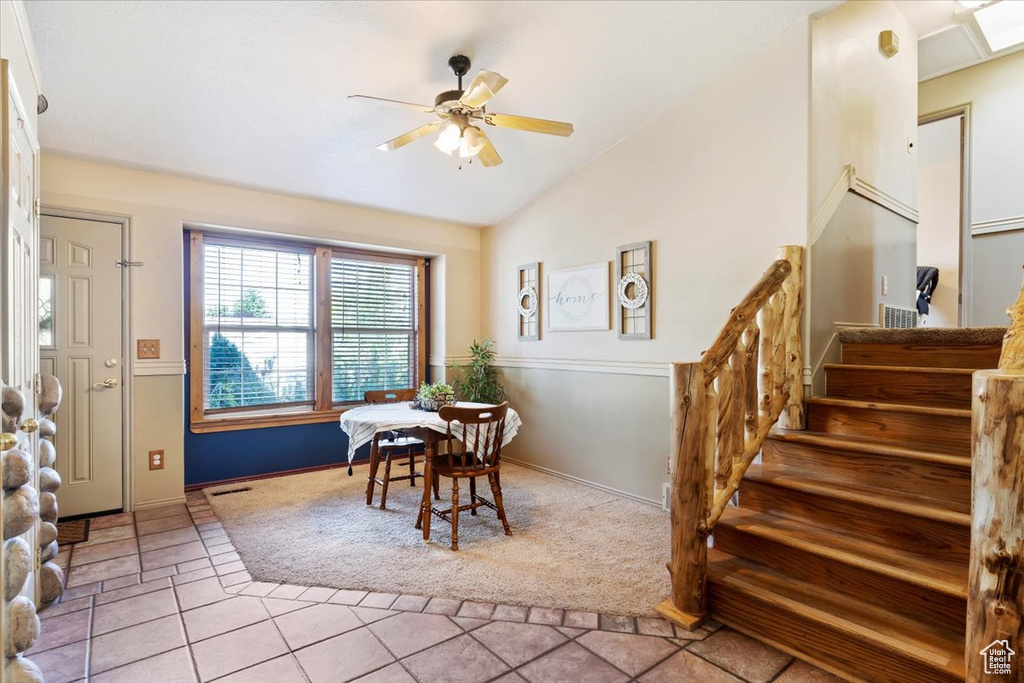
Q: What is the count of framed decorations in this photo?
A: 3